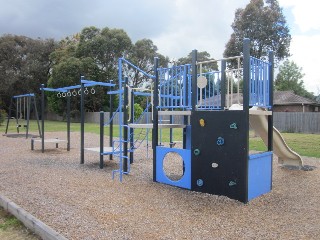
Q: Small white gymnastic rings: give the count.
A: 7